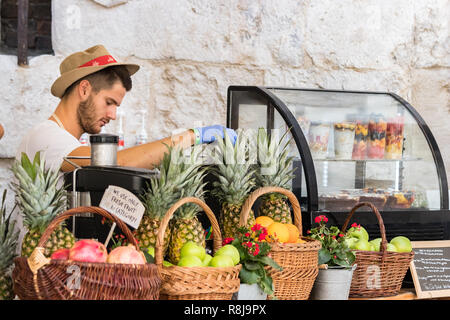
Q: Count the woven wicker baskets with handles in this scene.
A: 4